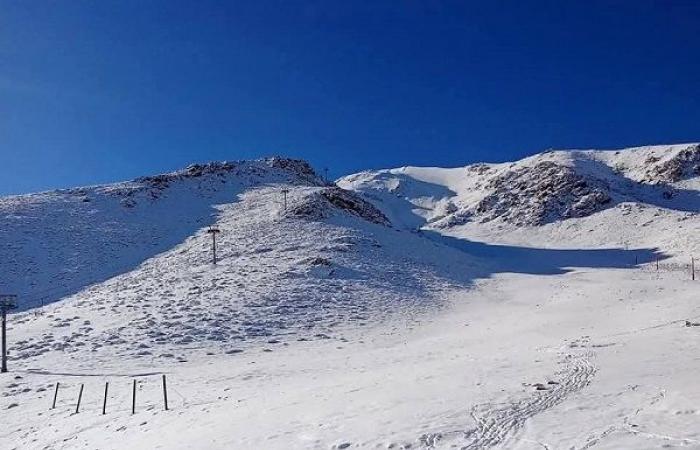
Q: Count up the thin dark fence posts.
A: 5